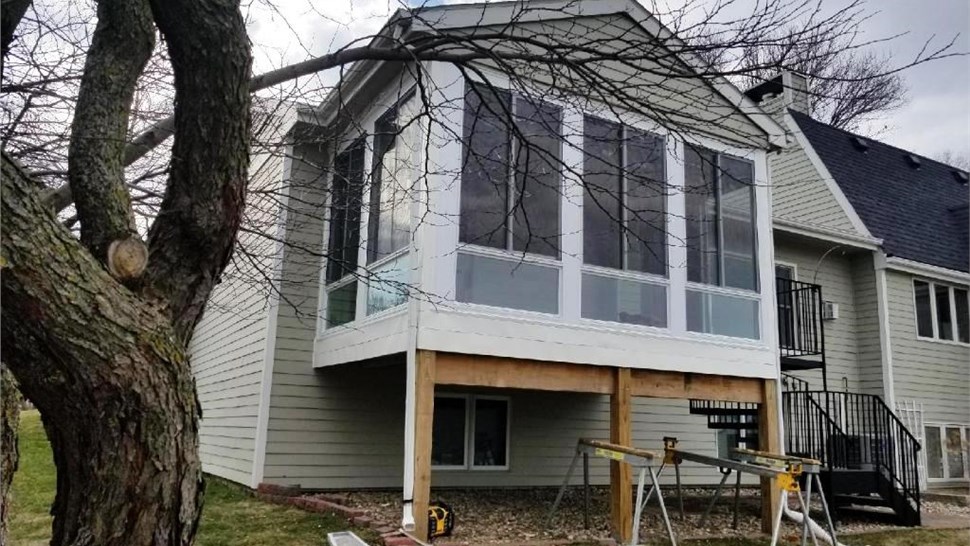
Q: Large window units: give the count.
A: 5